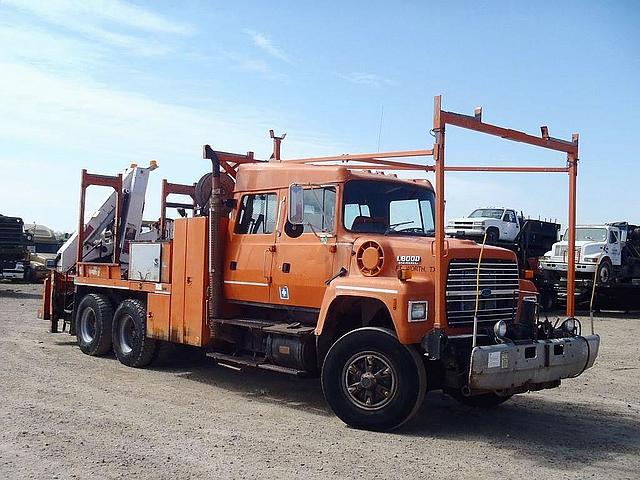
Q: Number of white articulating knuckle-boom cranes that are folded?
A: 1